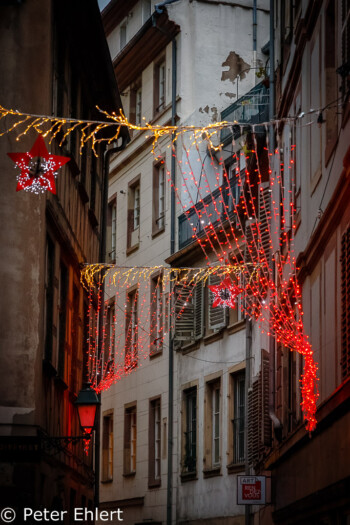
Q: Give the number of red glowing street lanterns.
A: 1